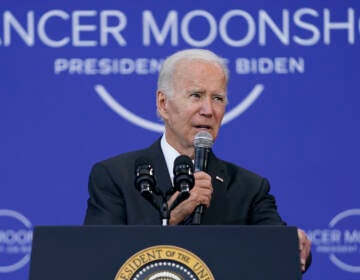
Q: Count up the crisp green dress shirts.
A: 0